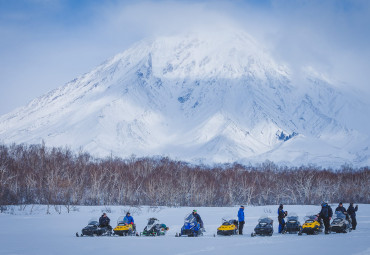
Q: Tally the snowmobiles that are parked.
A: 9